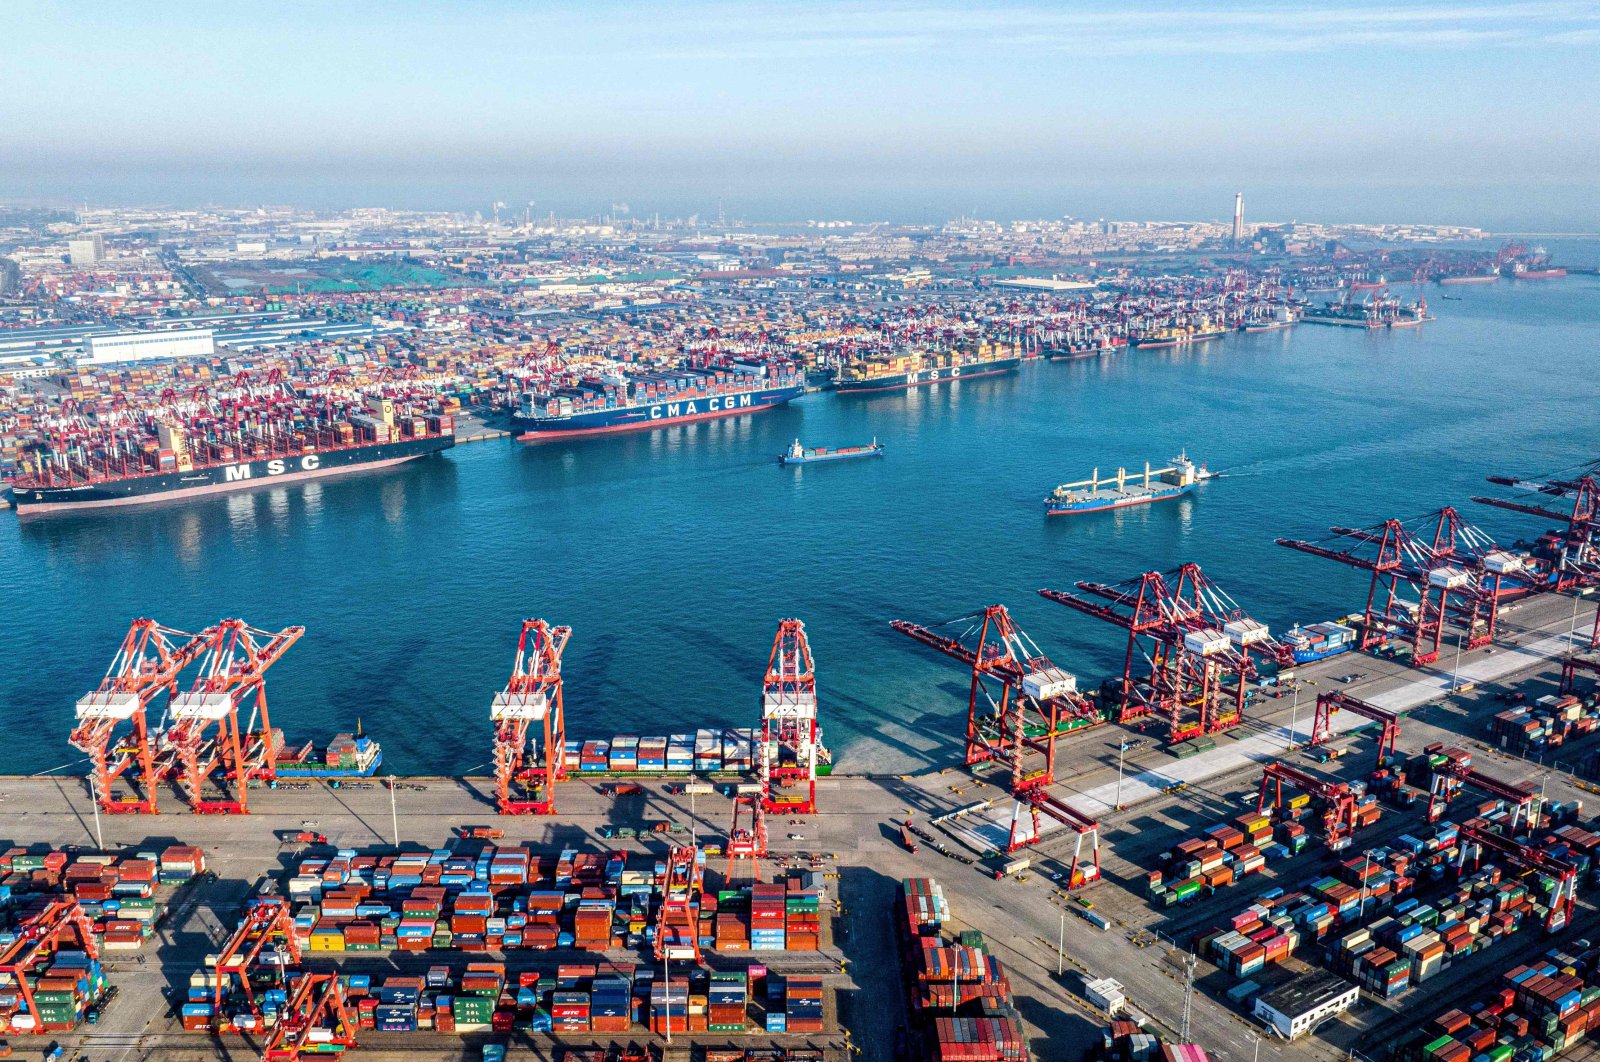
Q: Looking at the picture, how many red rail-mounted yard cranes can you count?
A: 11